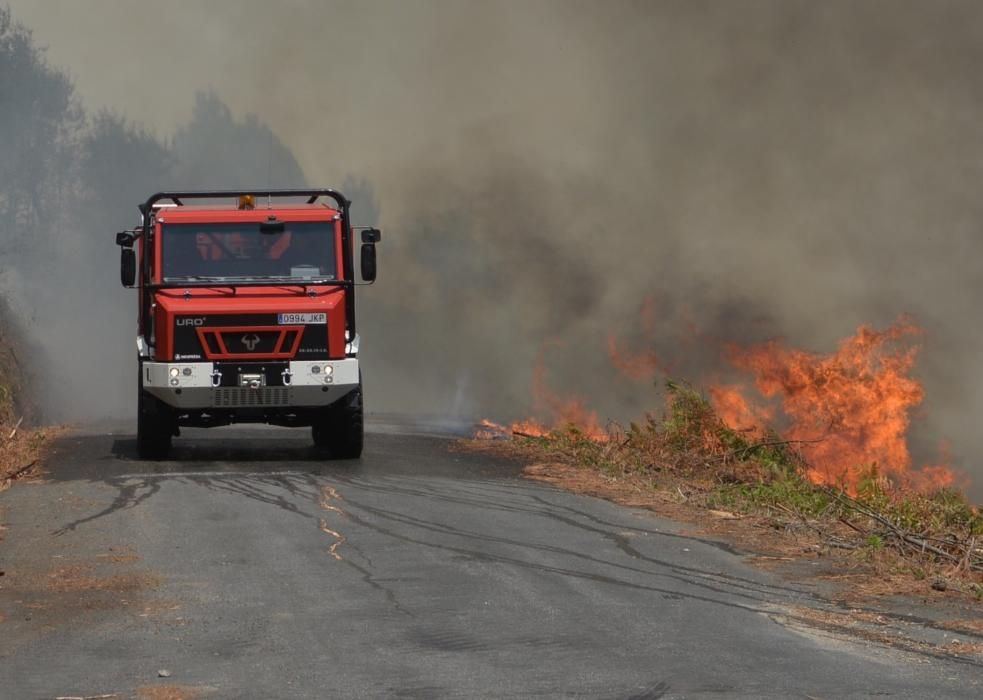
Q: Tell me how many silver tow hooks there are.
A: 2